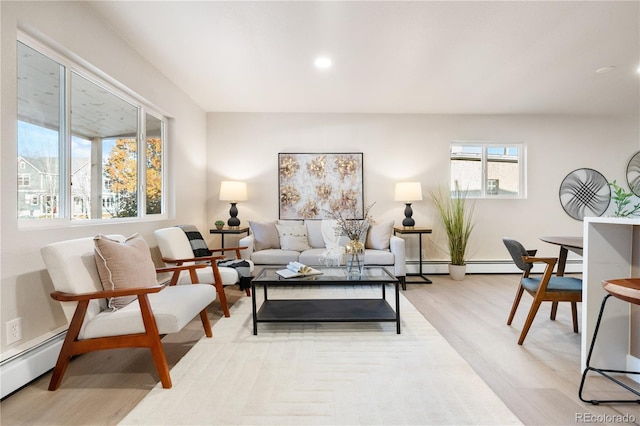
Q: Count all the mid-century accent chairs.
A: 2